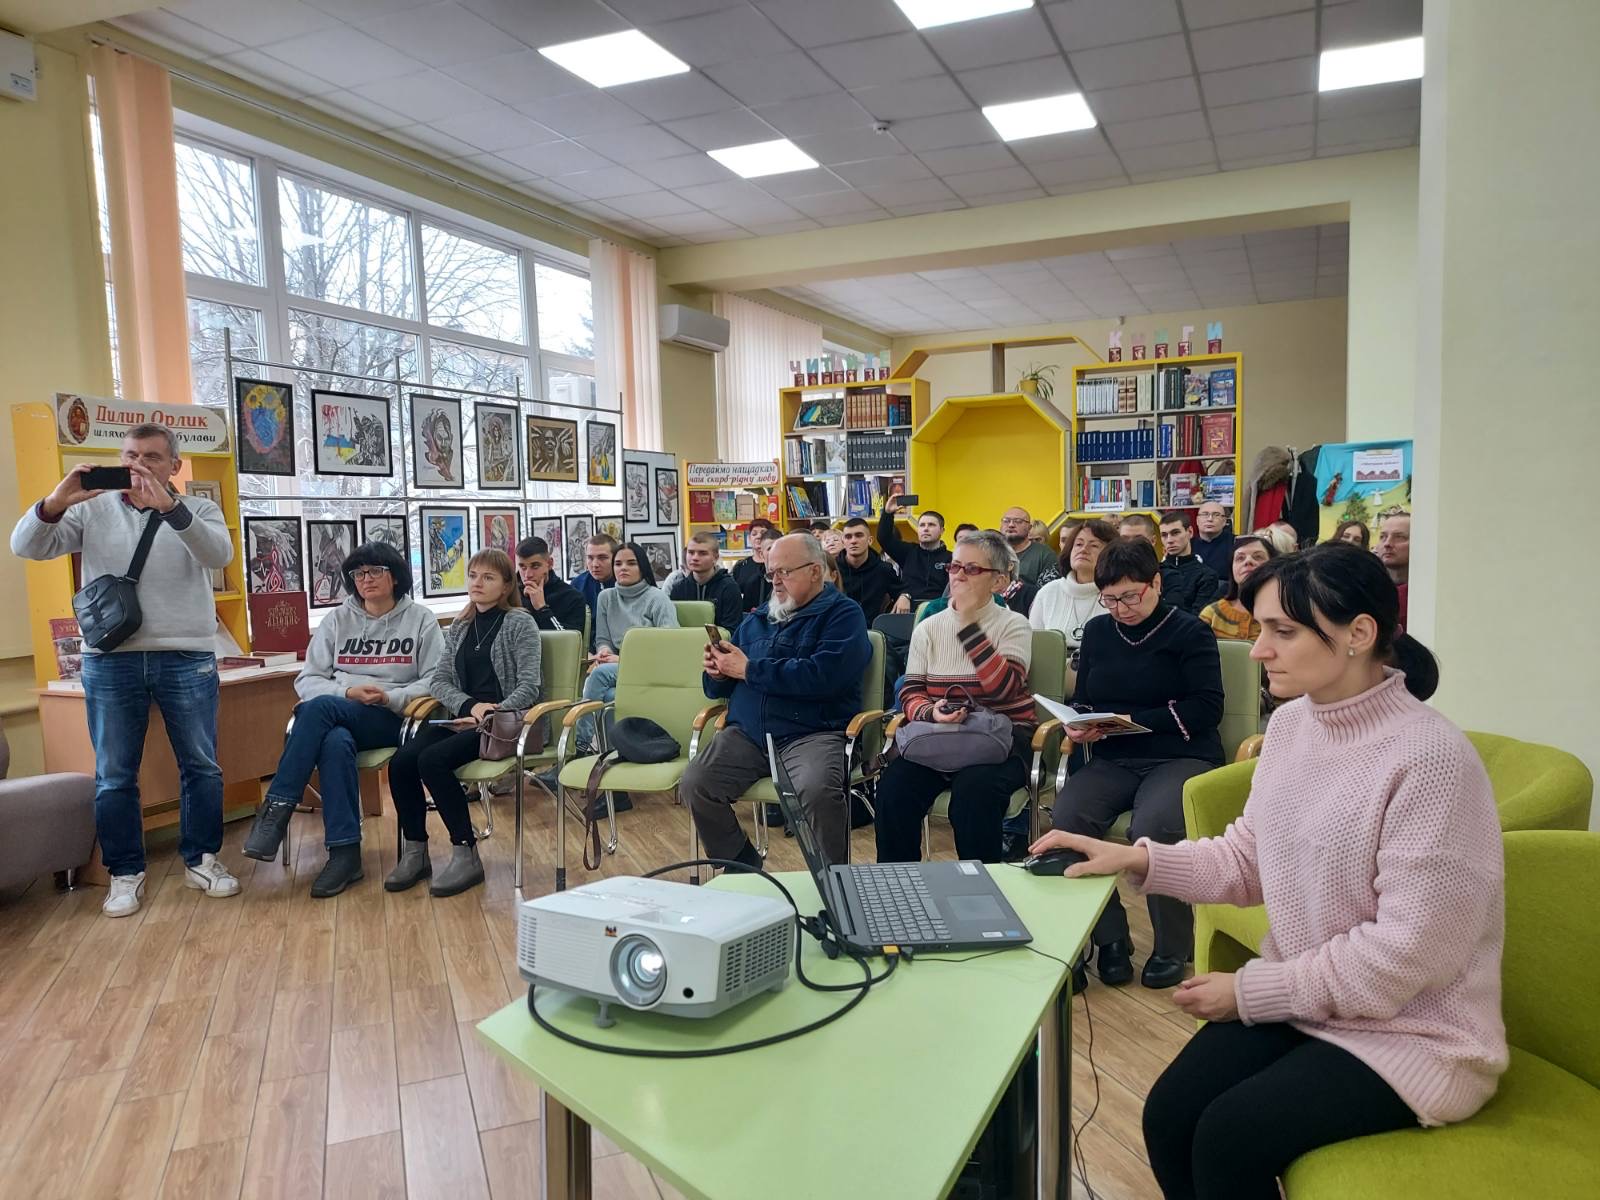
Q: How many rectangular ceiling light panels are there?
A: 5